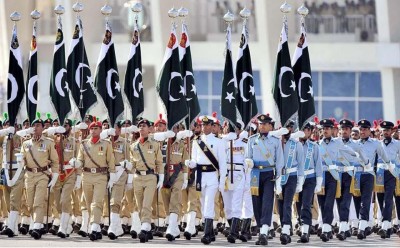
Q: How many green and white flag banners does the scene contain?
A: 12